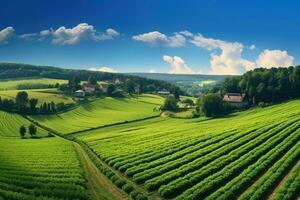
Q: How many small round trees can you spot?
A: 2